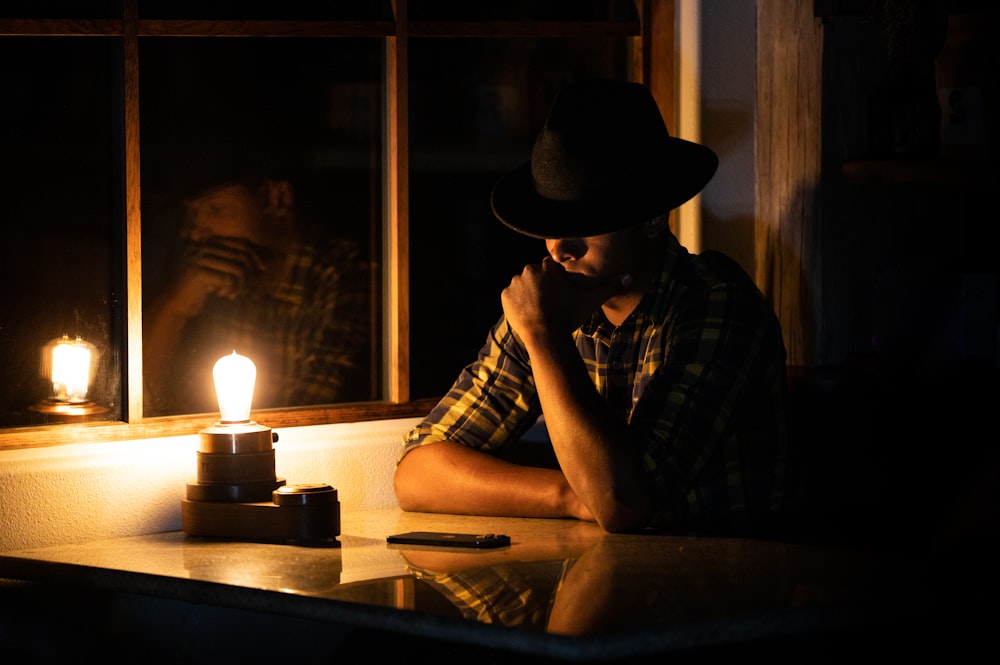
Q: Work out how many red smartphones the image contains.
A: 0